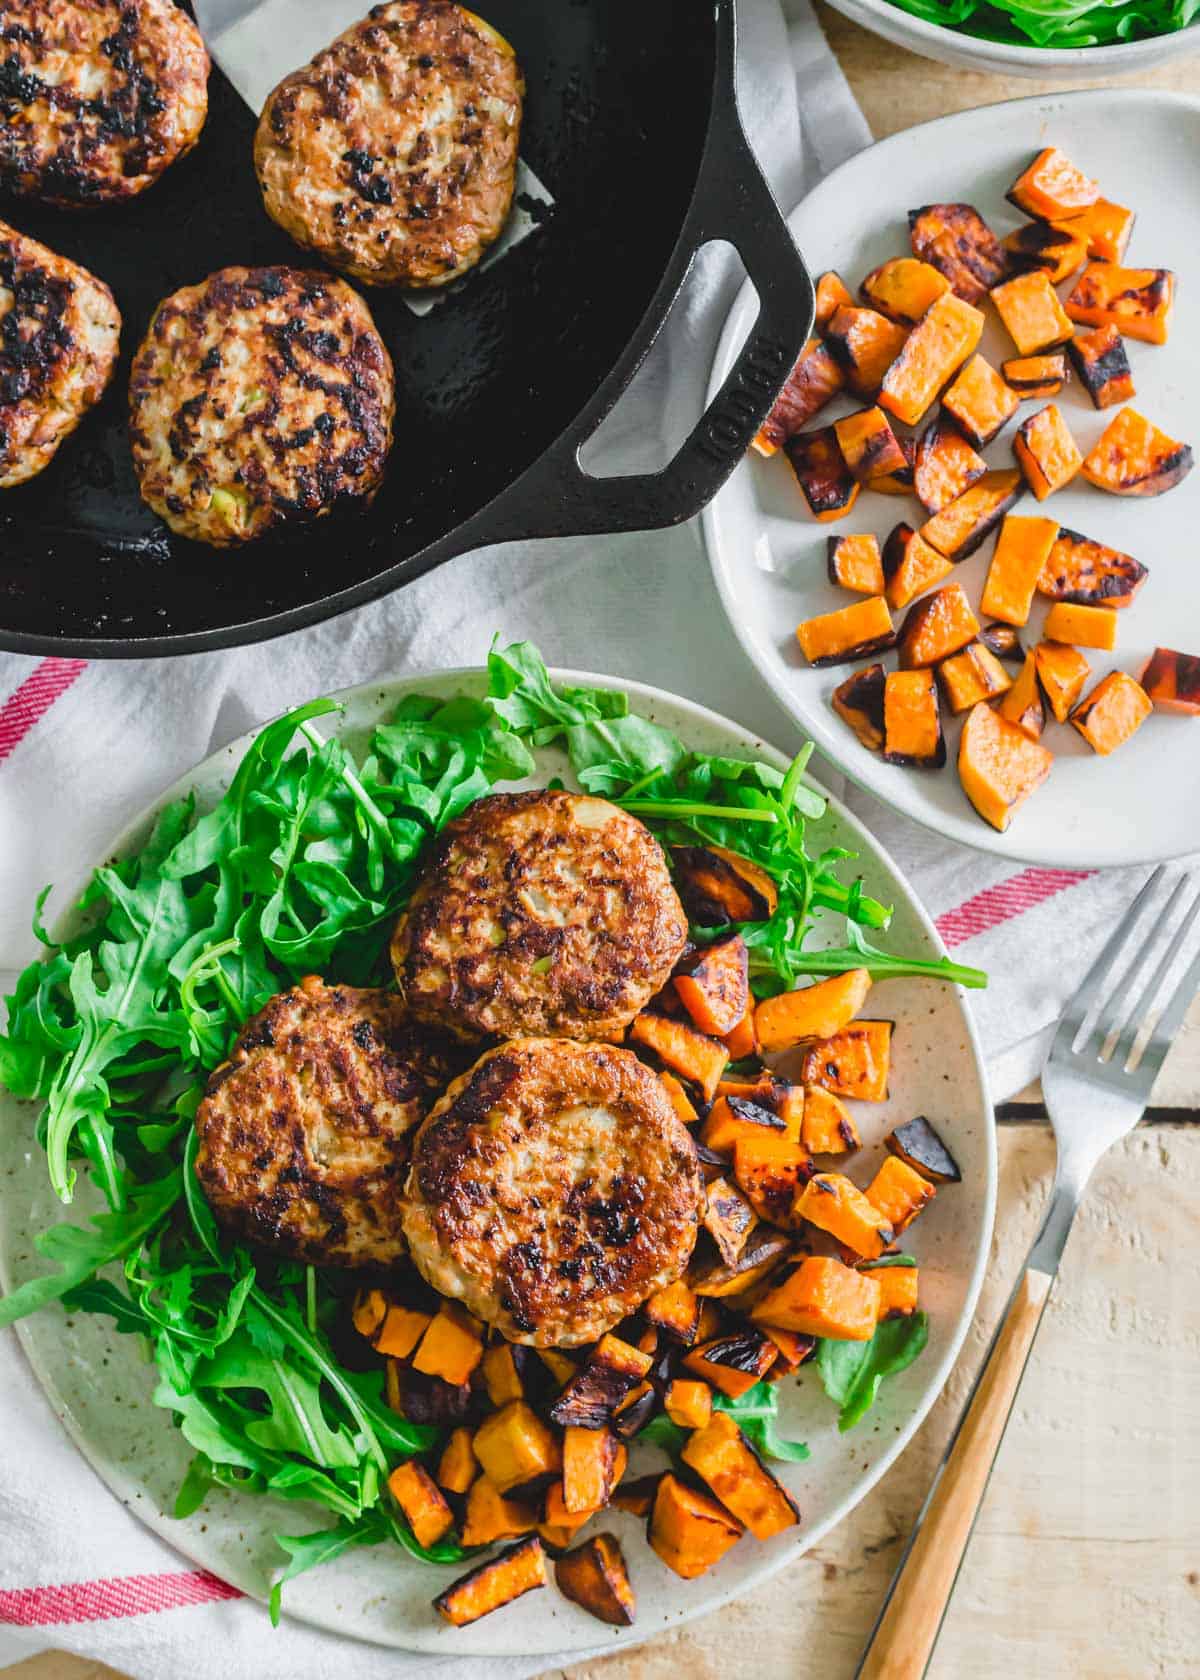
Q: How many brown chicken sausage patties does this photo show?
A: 7